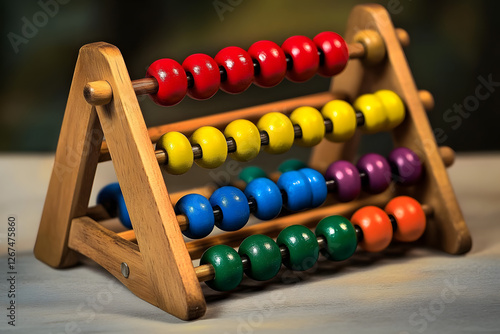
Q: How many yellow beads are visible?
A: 8